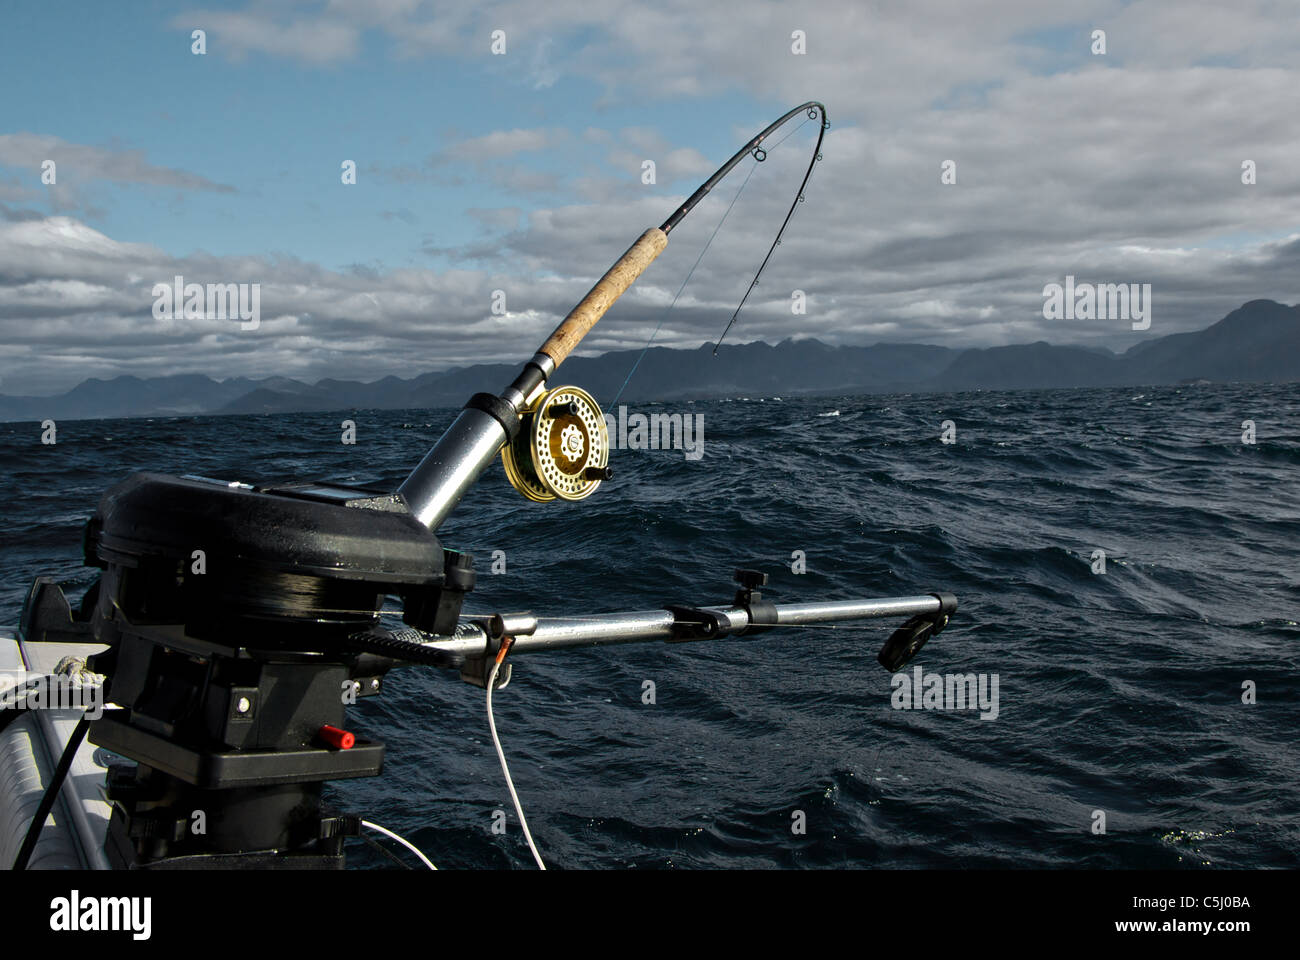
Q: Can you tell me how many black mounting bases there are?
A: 1